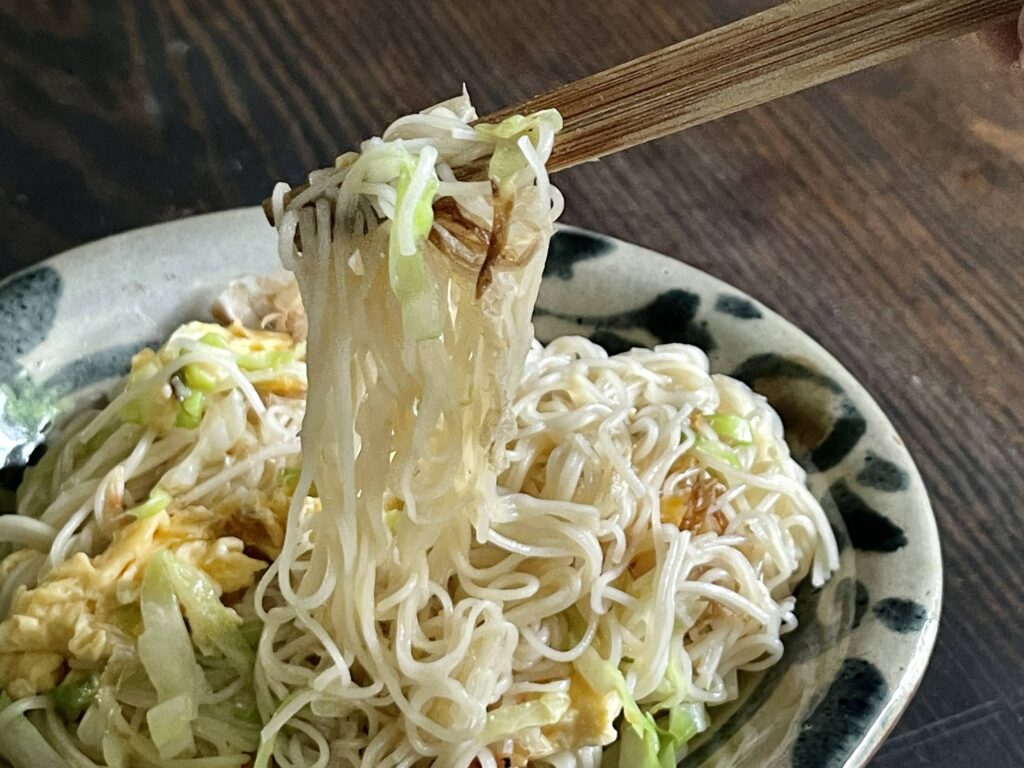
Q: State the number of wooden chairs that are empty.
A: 0